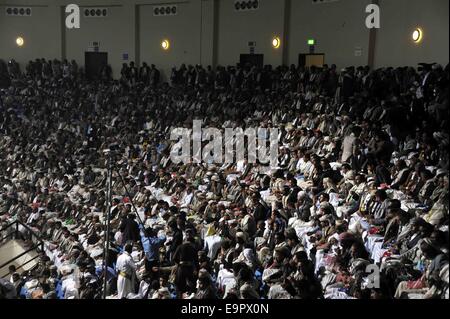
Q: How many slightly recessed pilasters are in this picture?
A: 5